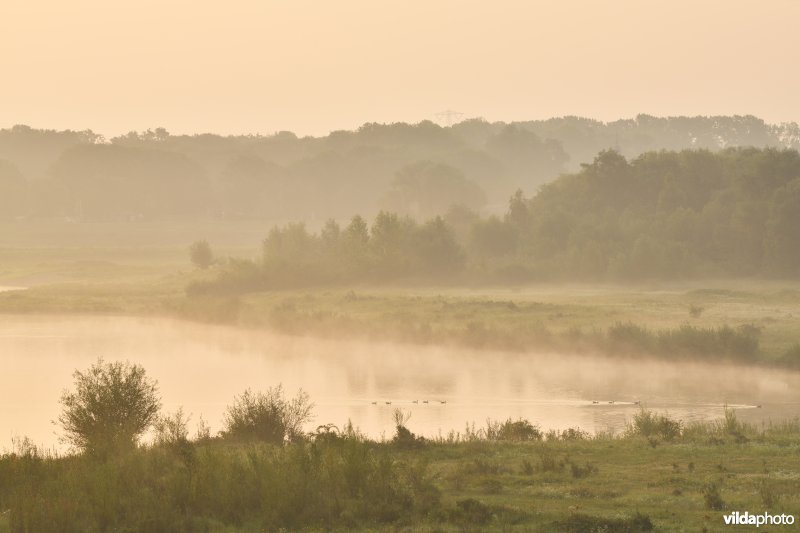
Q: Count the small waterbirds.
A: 9